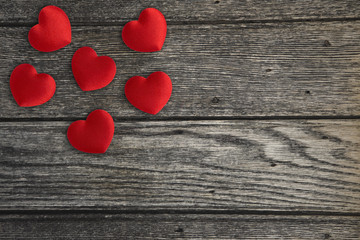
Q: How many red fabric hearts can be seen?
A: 6